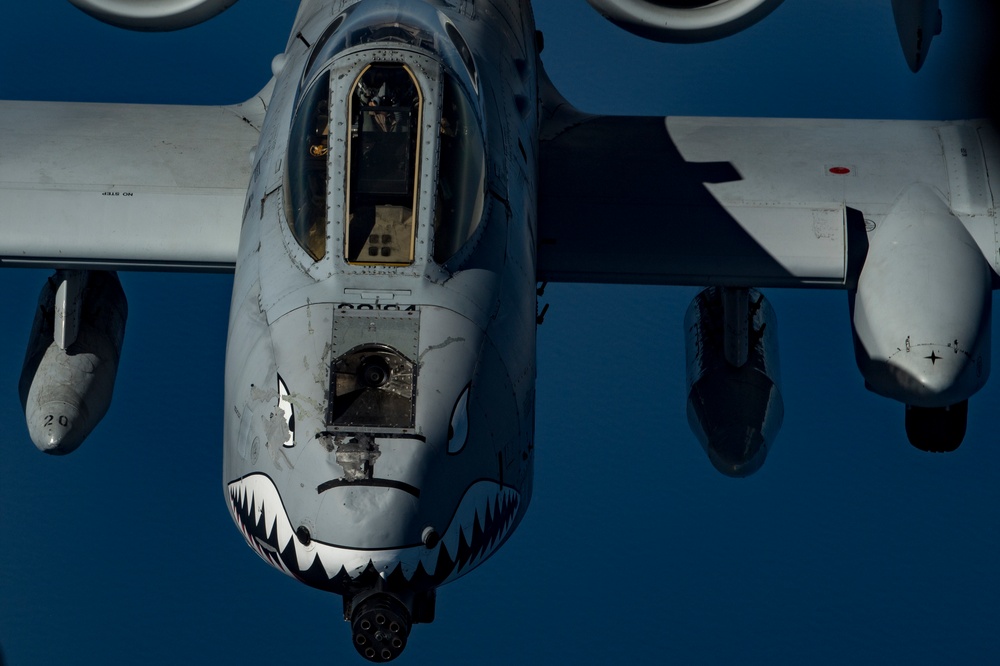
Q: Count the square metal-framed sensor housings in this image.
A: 1